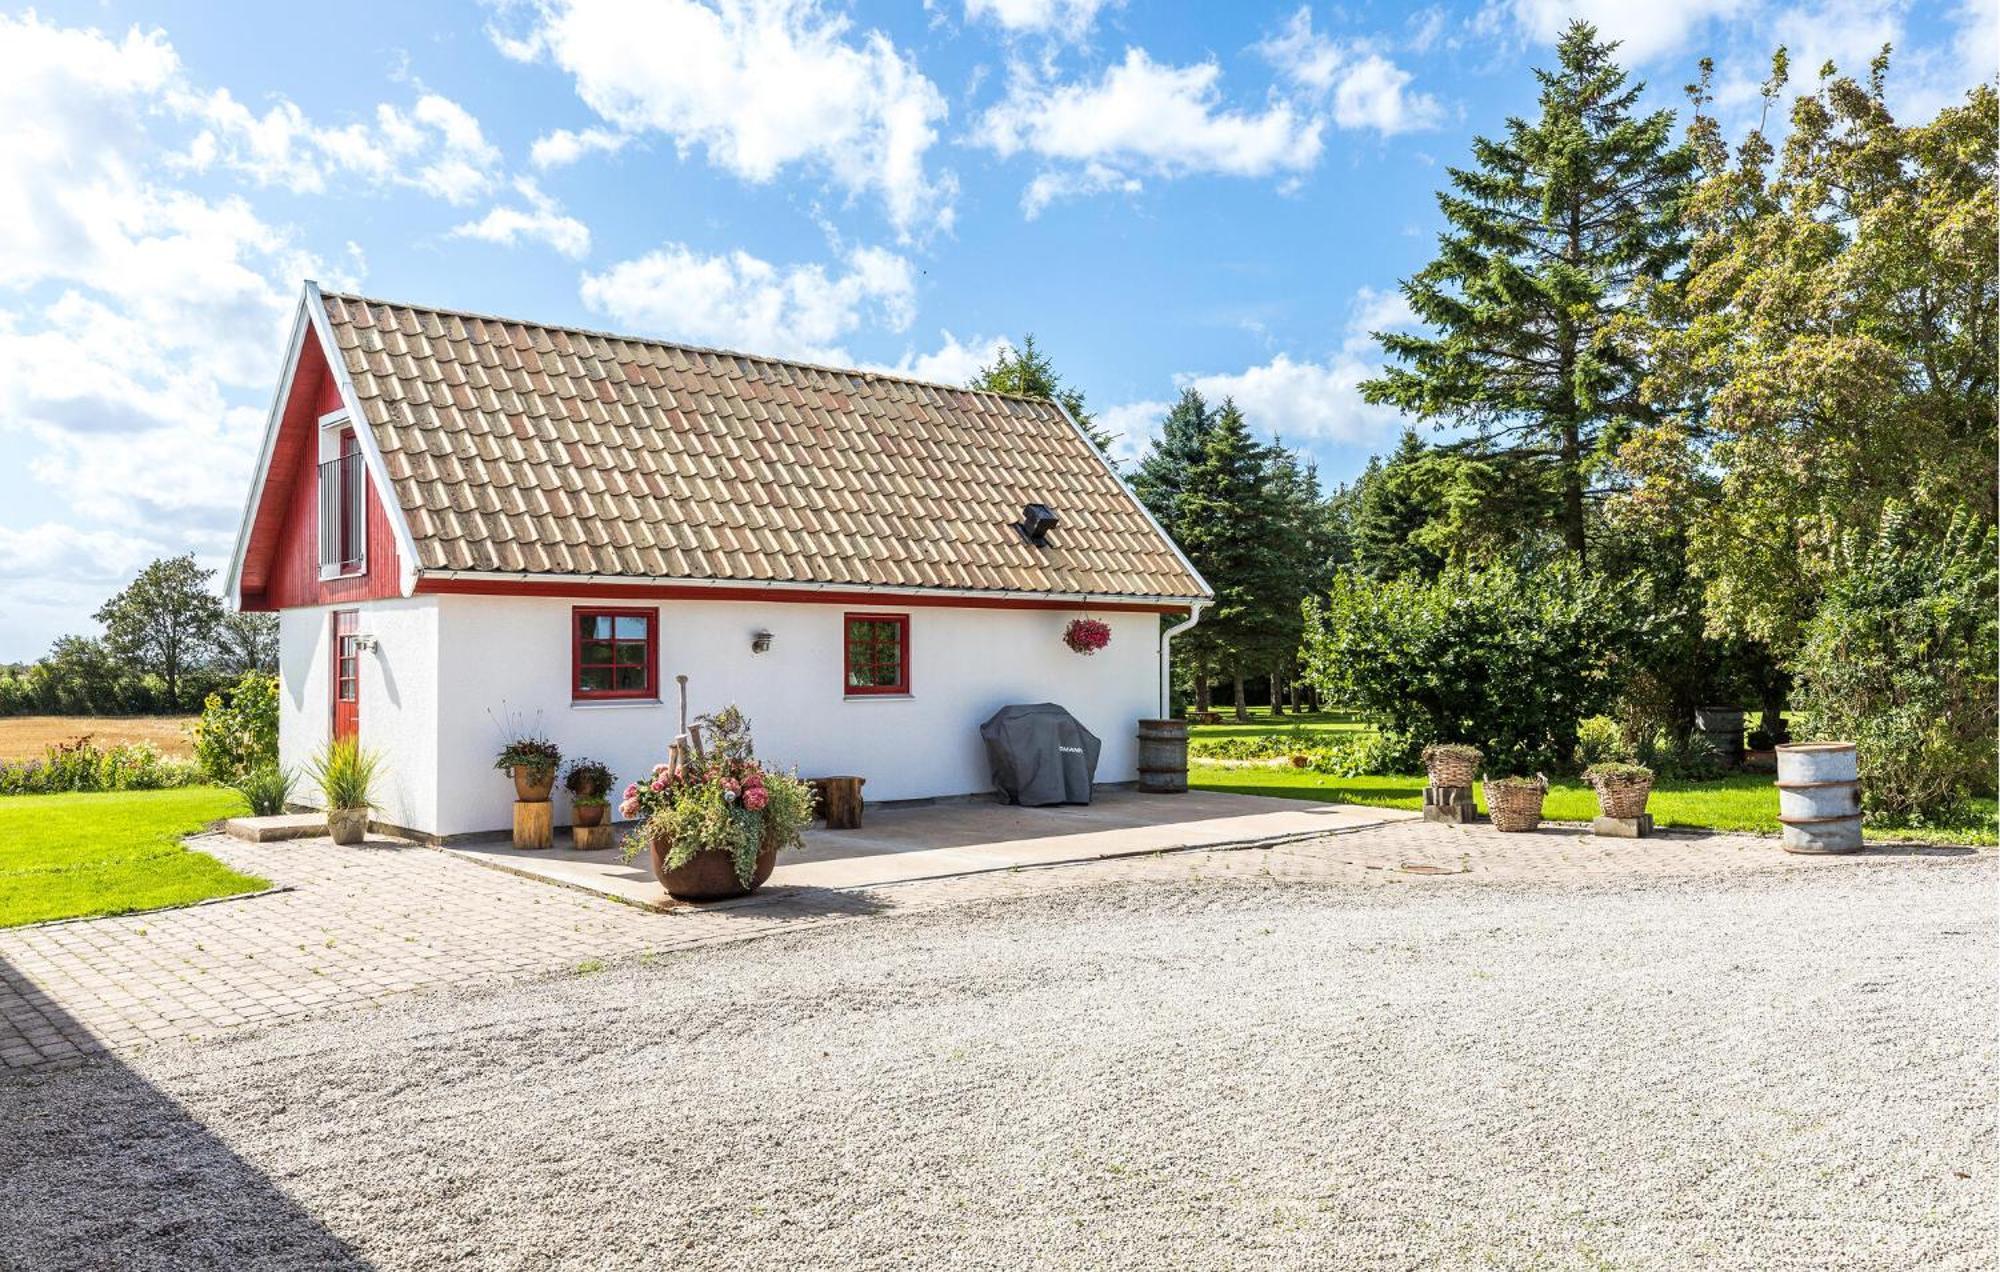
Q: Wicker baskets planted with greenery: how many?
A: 3